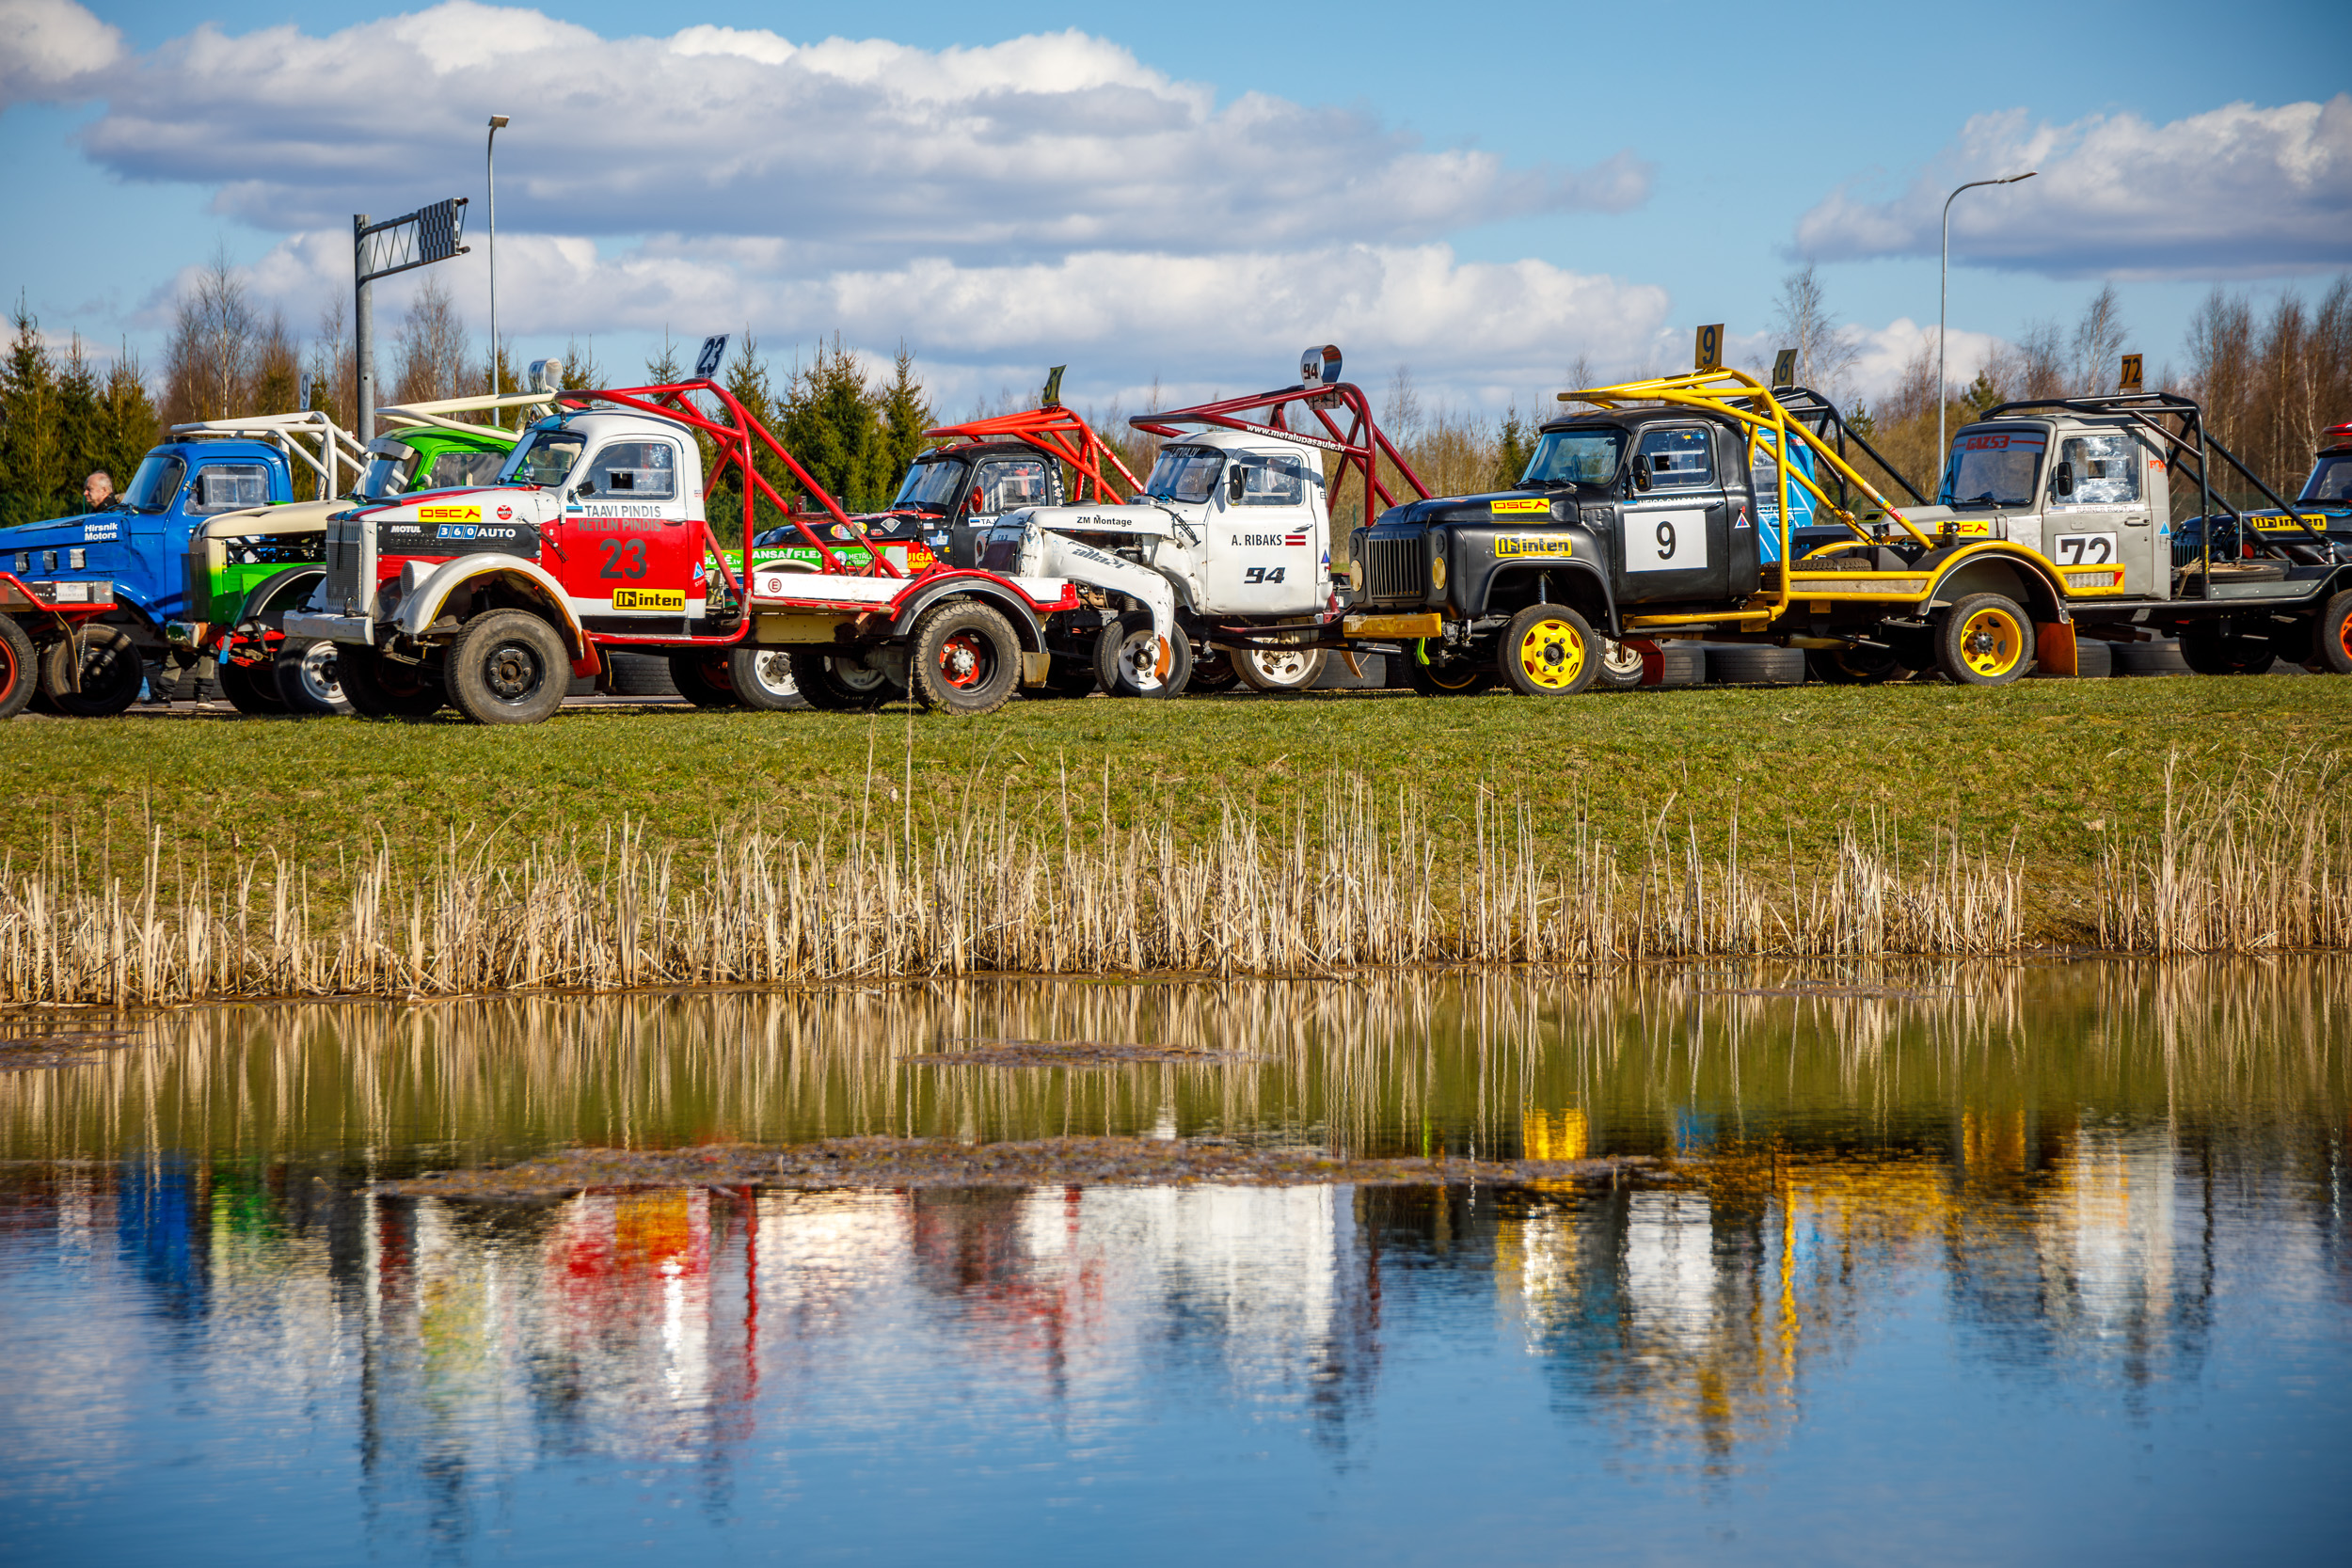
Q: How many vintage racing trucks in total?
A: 10